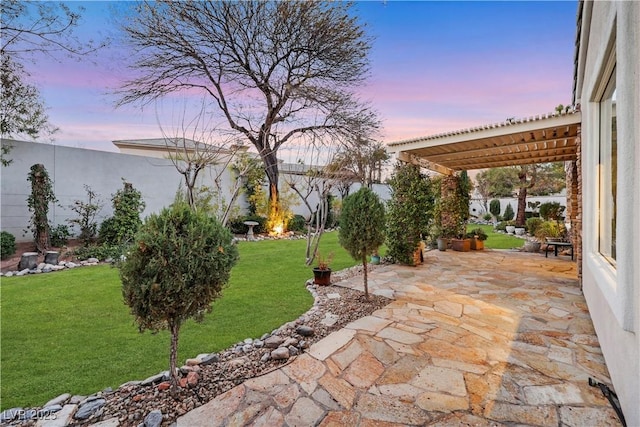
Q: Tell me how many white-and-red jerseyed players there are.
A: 0